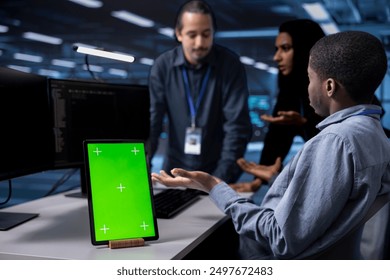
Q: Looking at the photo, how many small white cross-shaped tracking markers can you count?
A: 5